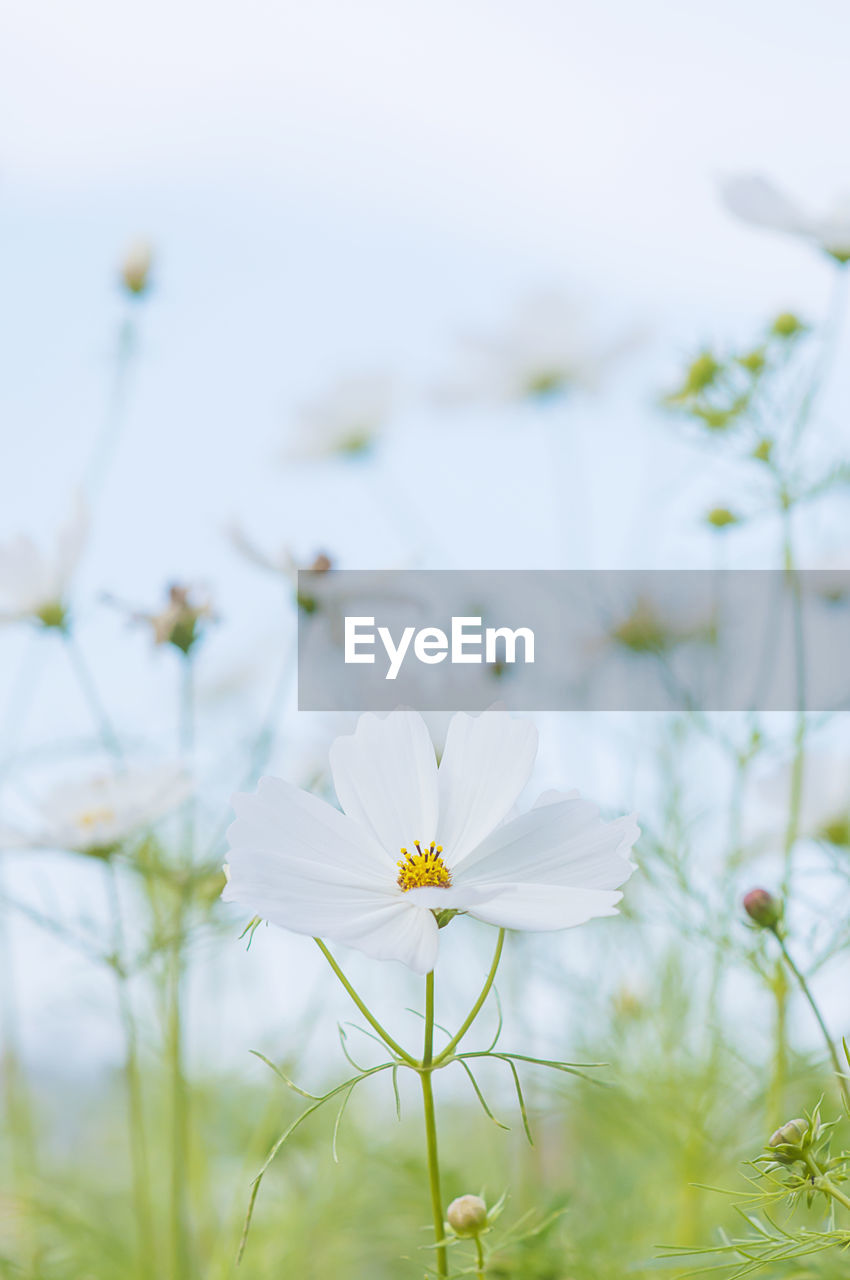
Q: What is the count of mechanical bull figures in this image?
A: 0